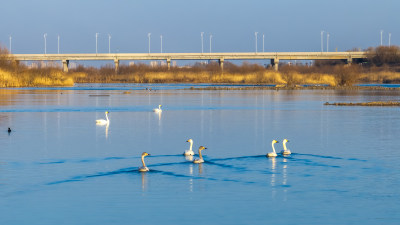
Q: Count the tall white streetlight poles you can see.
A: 15